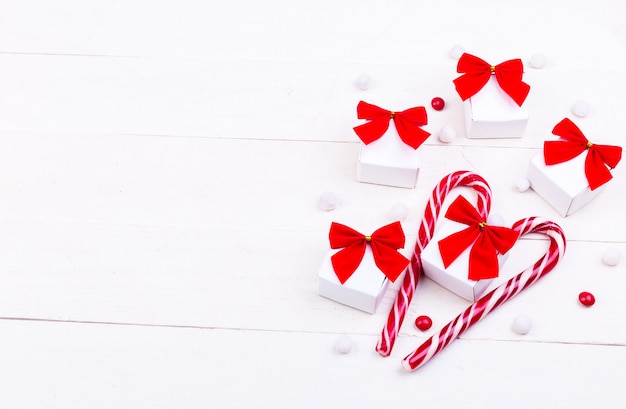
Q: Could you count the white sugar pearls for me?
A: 12